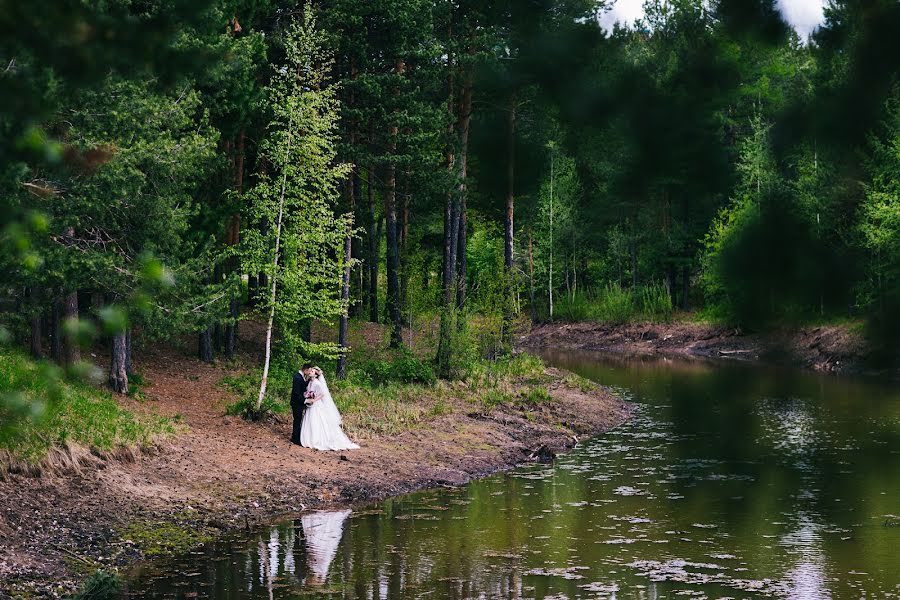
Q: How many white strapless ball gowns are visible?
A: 1